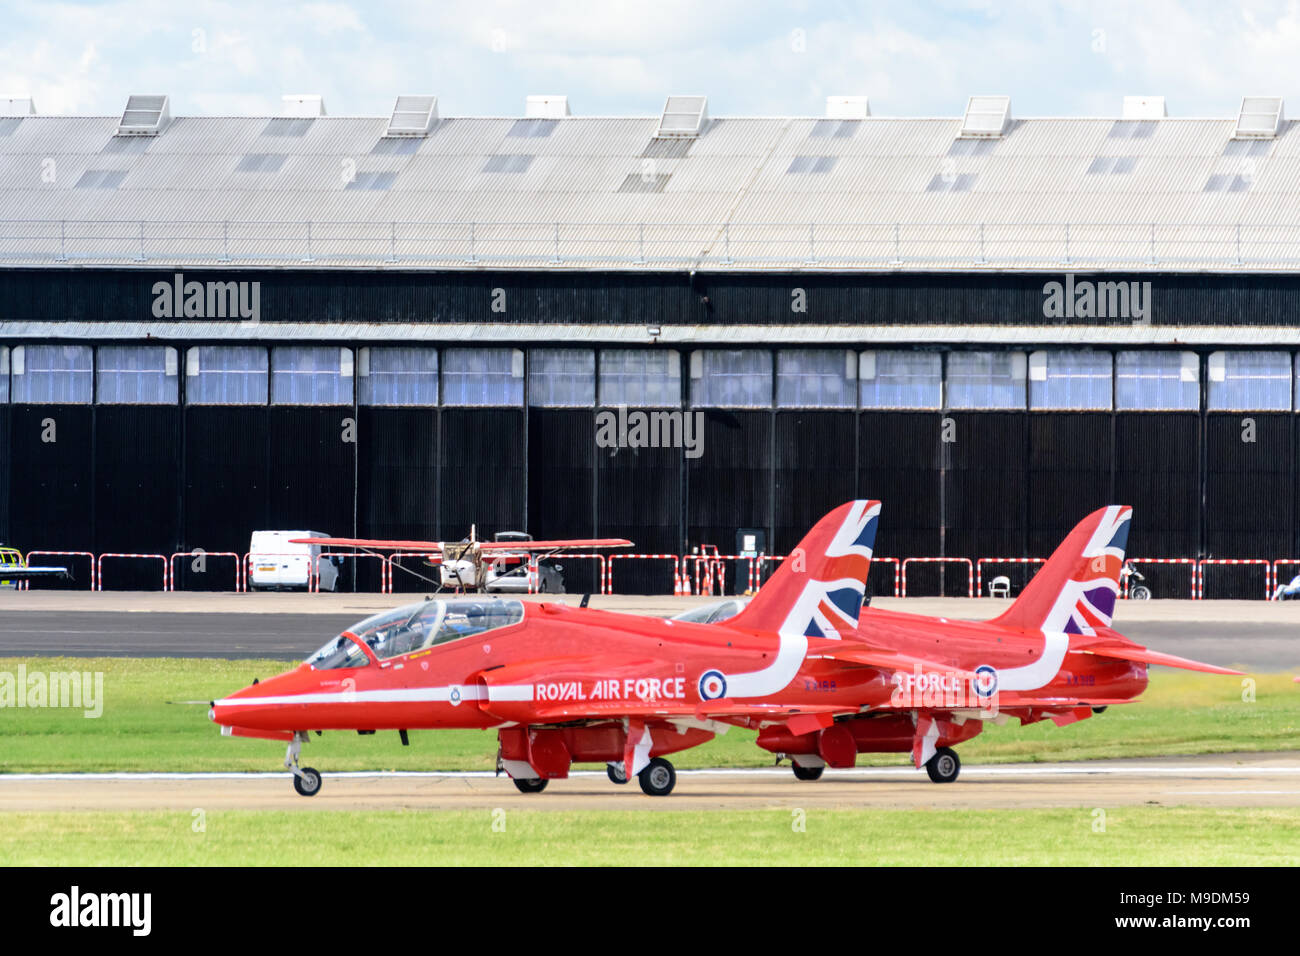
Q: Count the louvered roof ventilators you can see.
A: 5